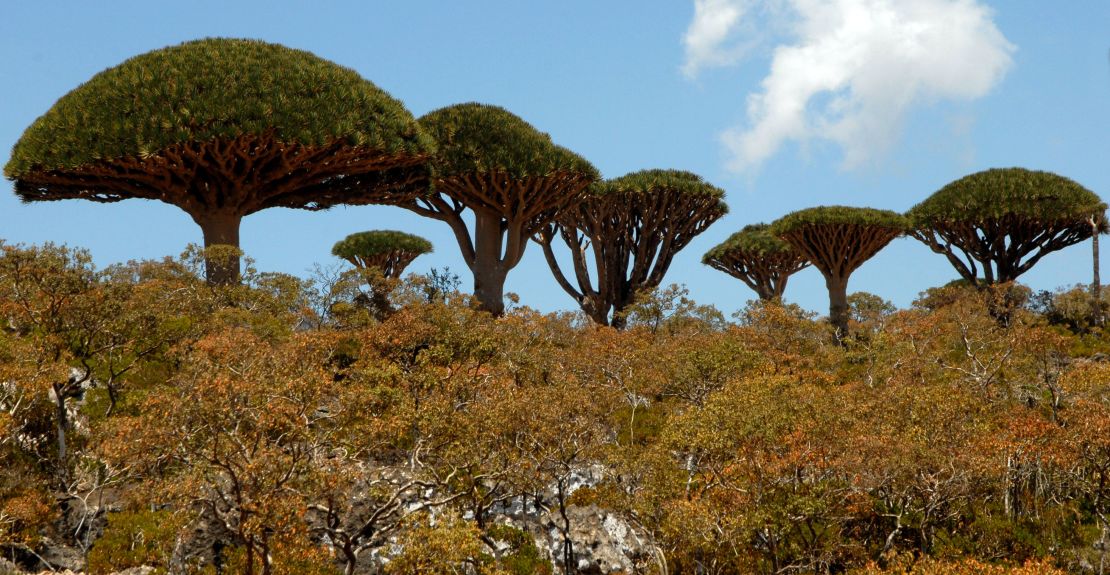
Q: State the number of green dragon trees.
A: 7